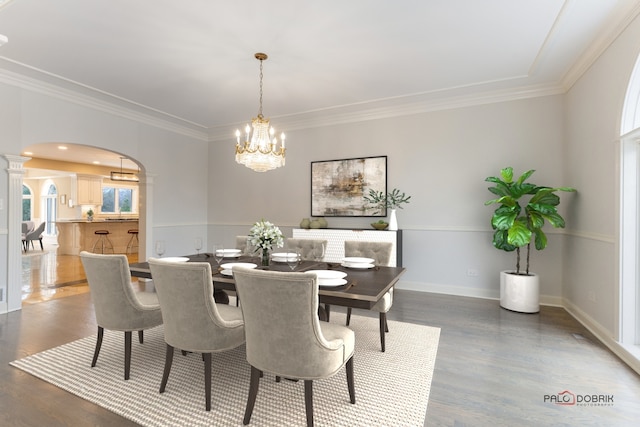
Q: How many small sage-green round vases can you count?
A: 3